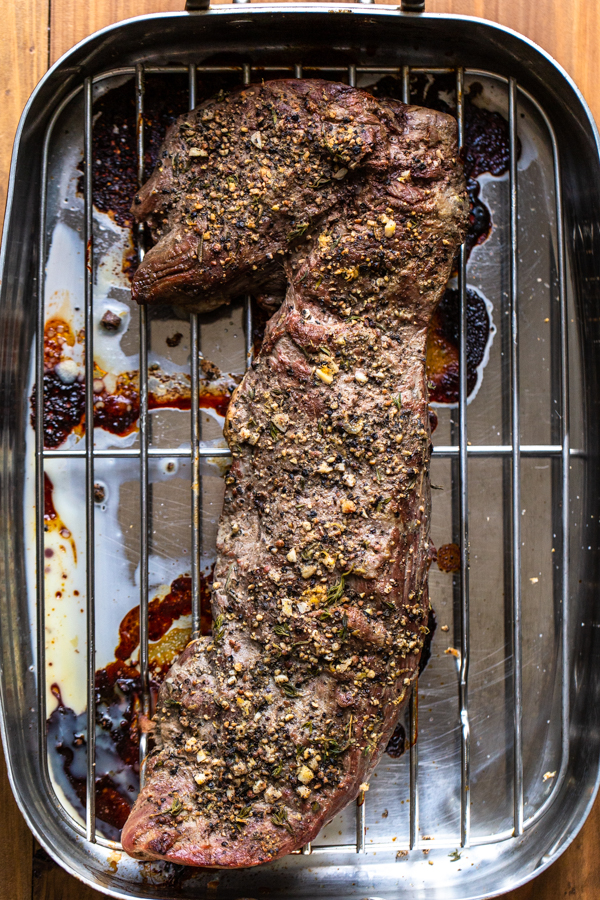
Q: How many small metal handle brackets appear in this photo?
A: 2